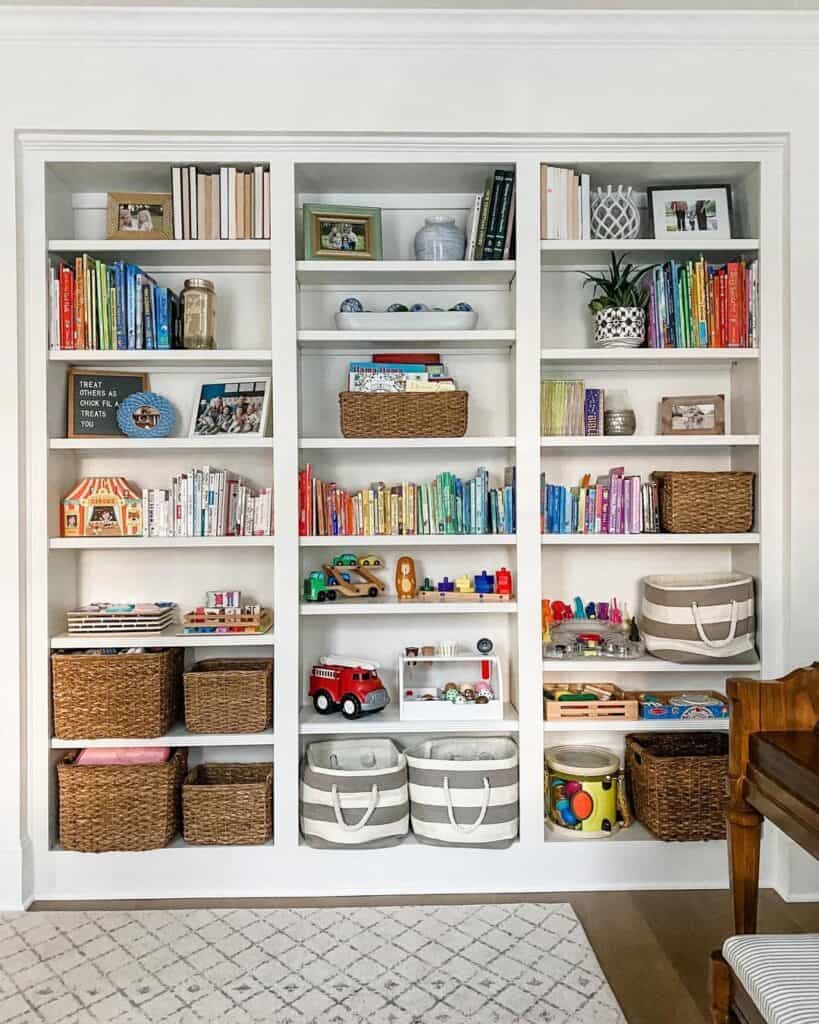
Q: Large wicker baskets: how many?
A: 3